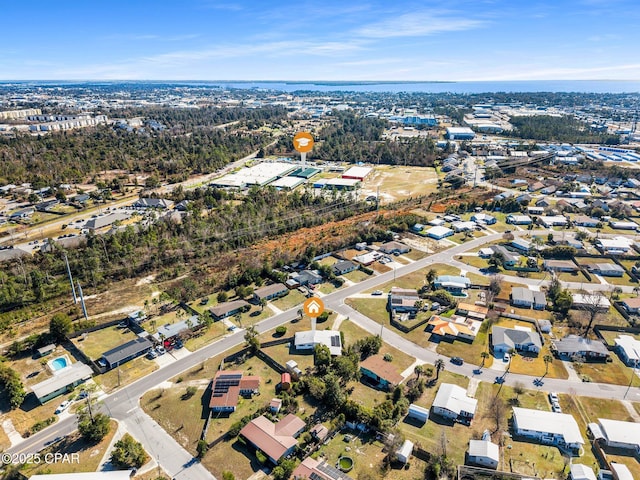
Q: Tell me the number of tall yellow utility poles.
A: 0